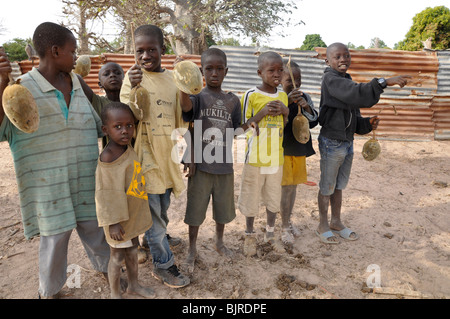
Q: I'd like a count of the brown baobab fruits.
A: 6